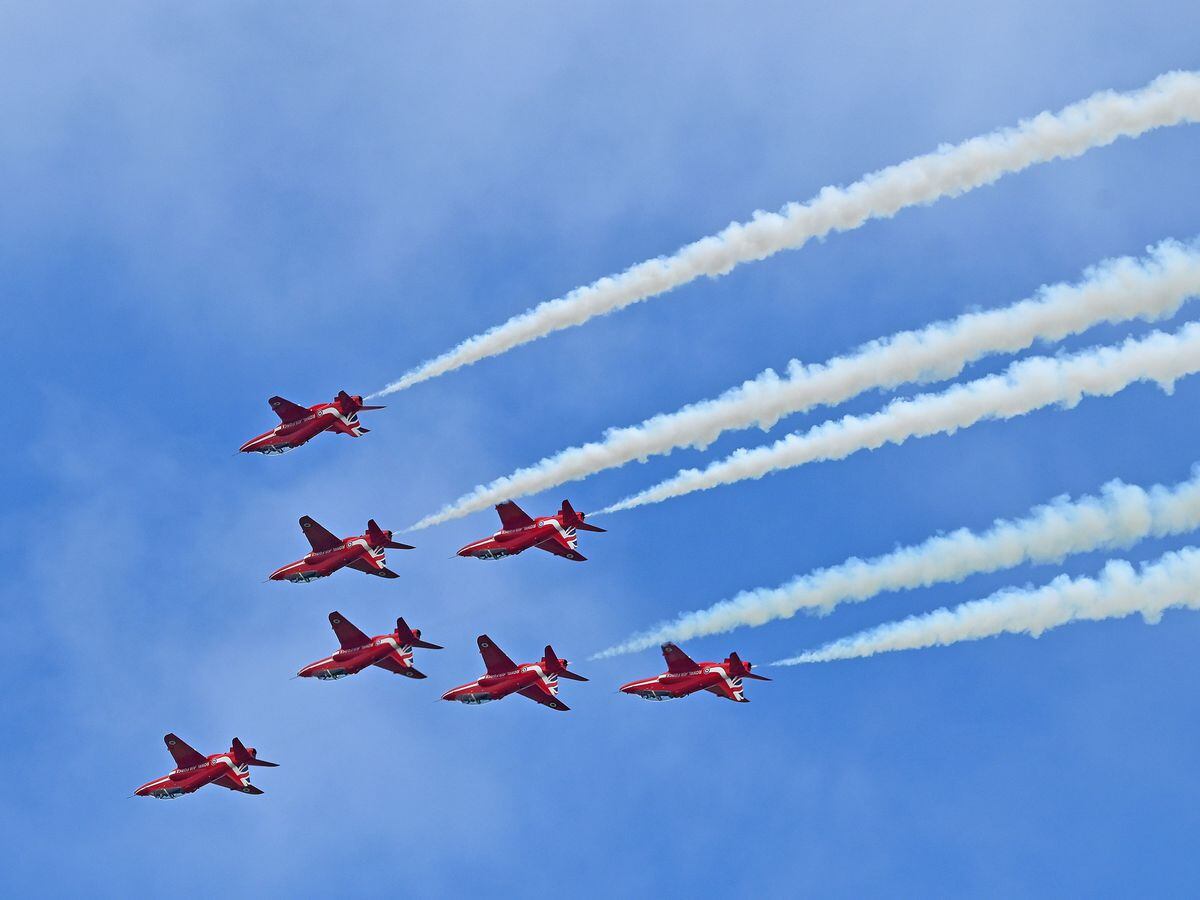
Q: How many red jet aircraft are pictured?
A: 7